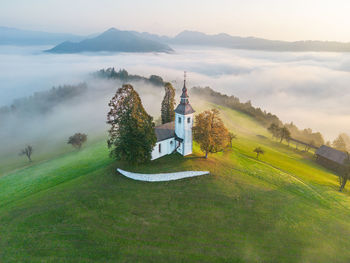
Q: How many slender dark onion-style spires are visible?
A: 1